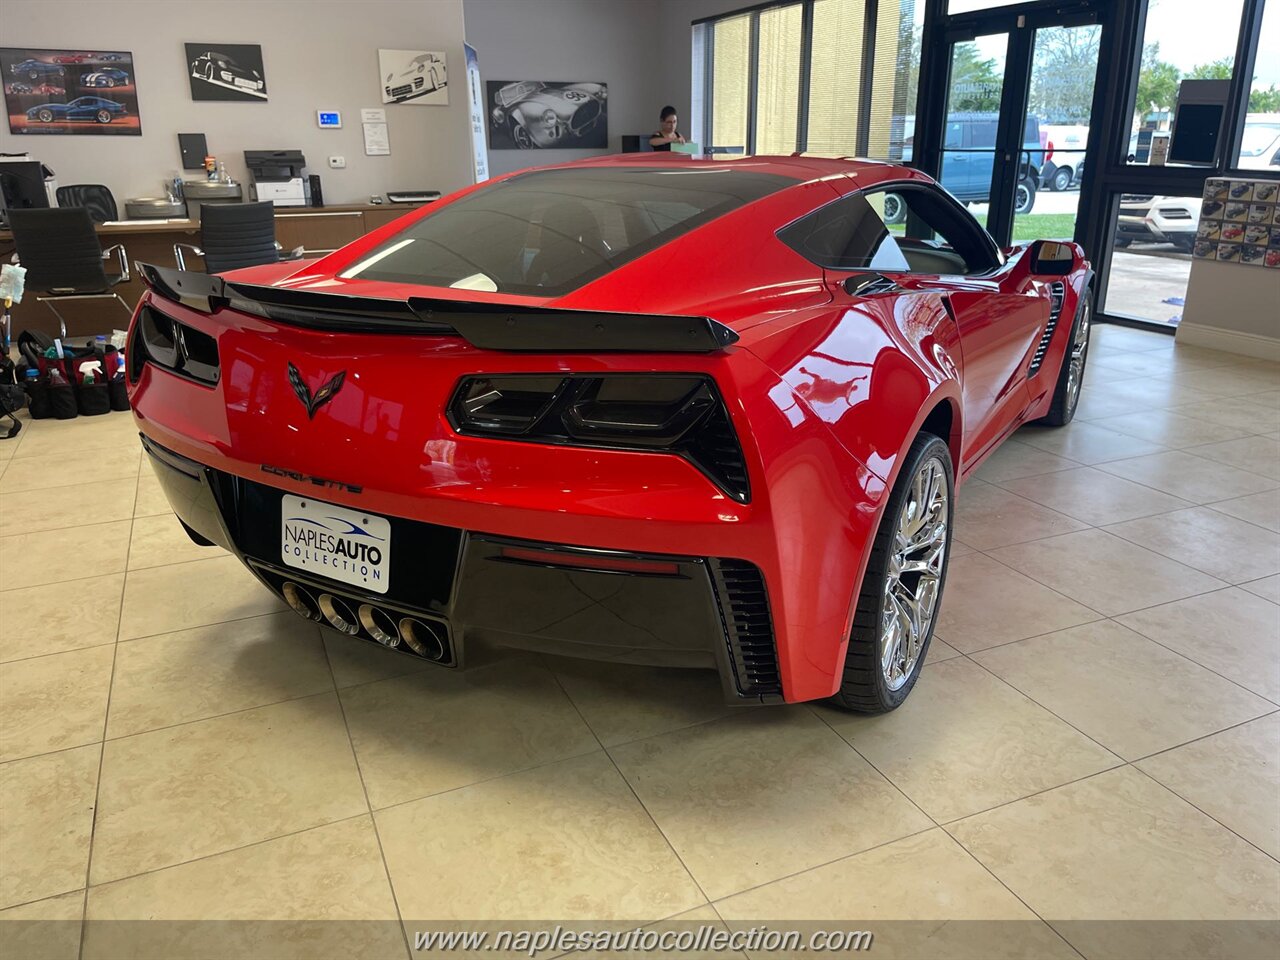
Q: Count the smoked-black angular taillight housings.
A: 2